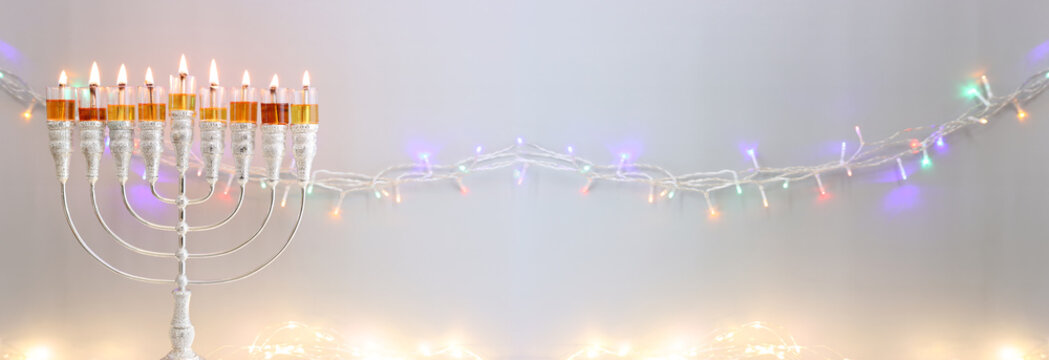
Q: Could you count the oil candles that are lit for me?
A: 9